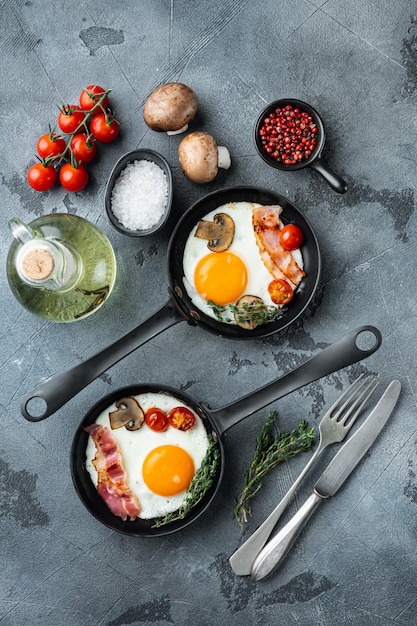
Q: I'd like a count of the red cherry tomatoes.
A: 11